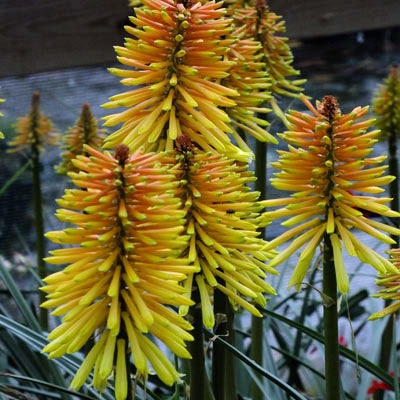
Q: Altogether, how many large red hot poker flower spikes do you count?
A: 4